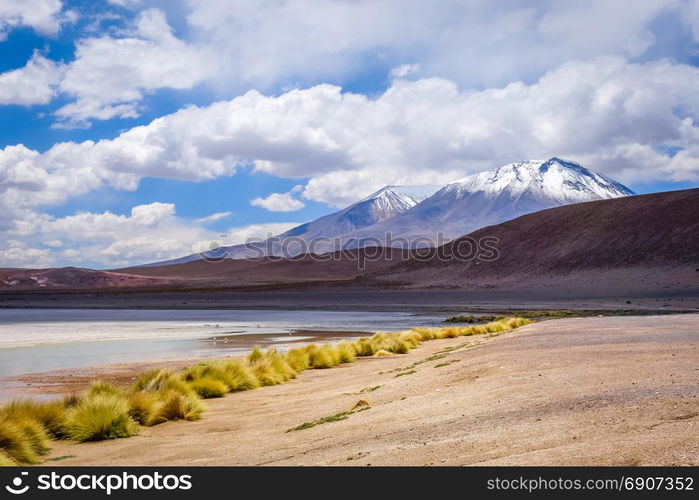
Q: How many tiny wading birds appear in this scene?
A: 3